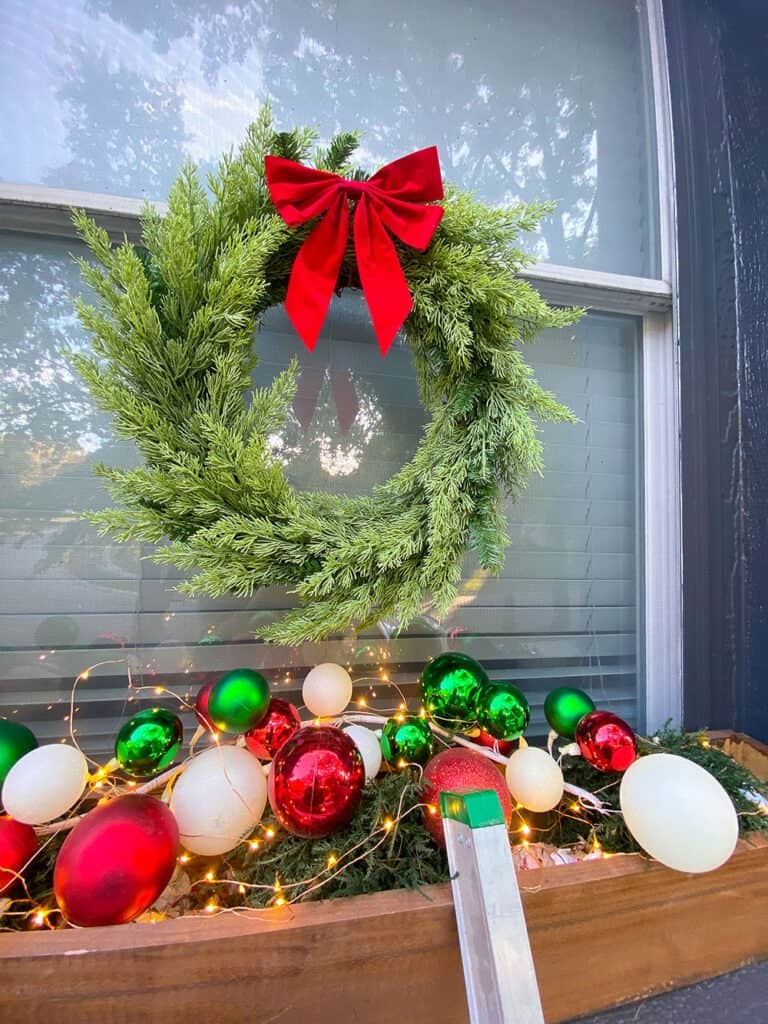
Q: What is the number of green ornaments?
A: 7